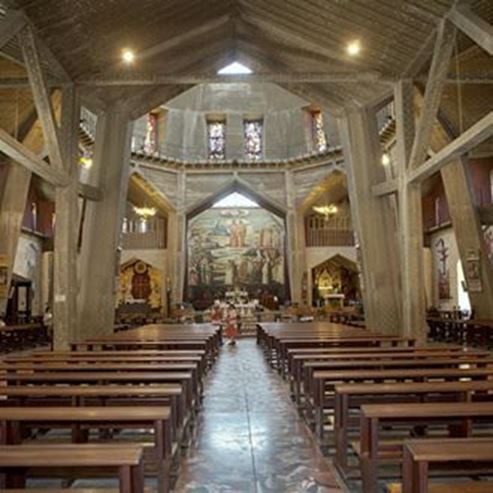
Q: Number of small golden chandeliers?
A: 2